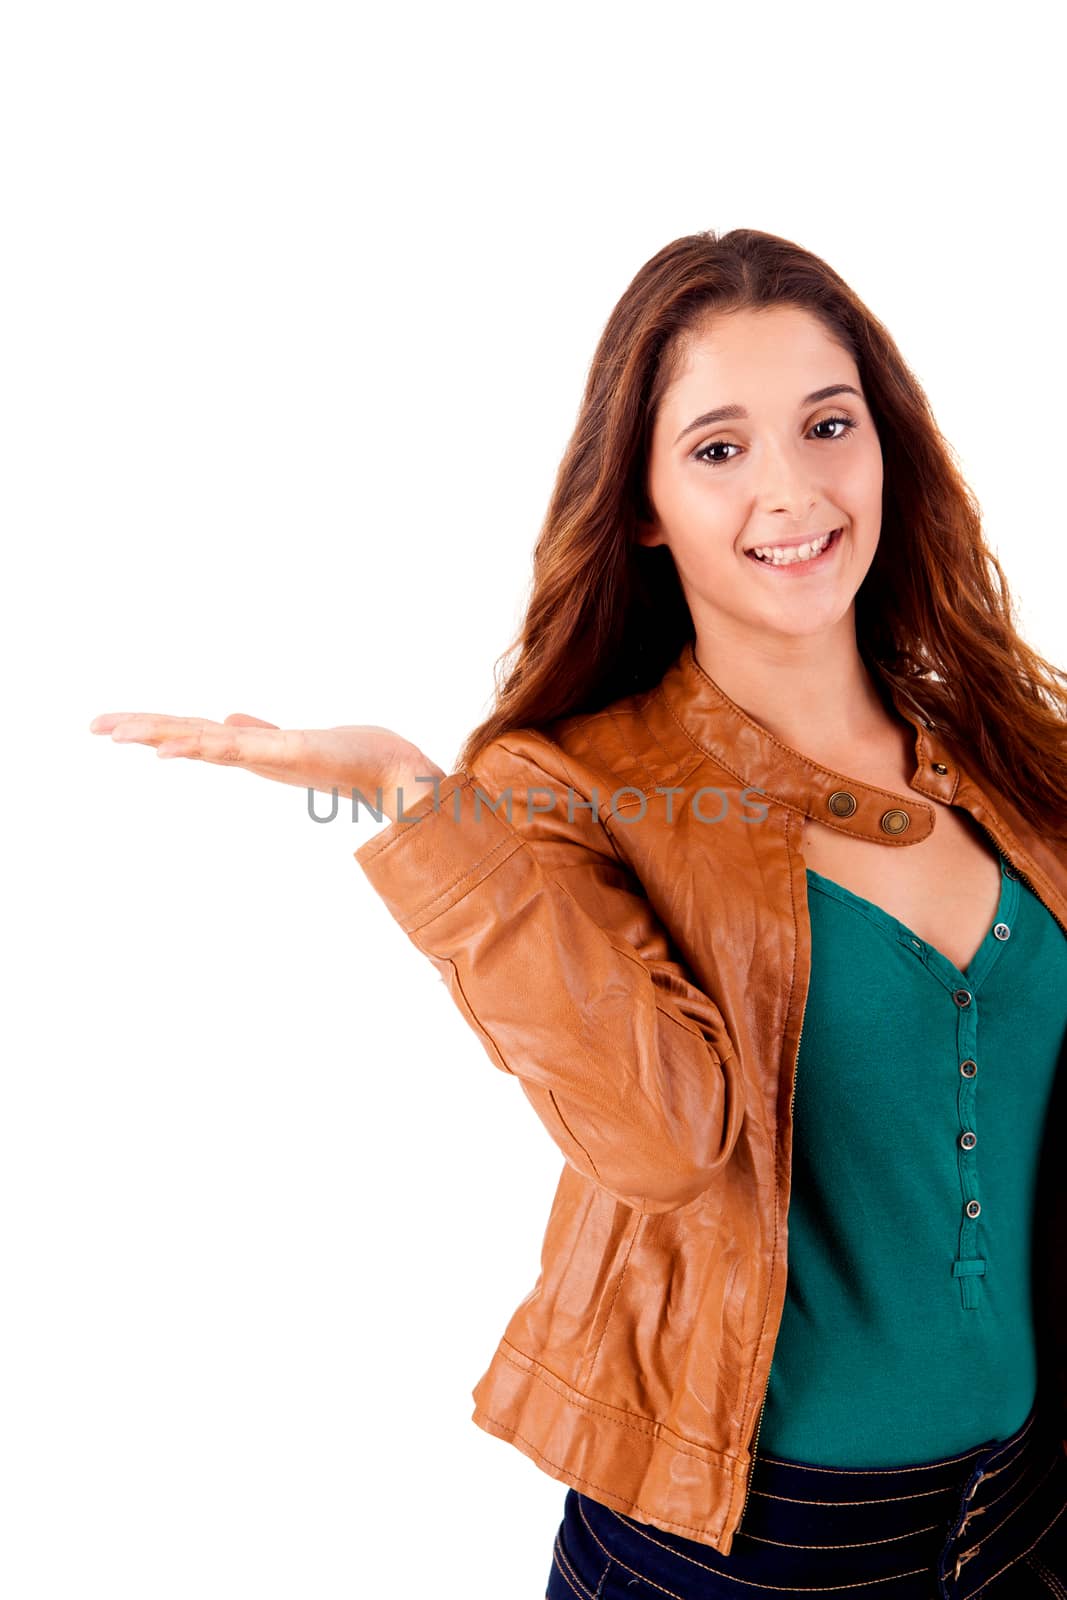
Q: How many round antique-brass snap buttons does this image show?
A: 2